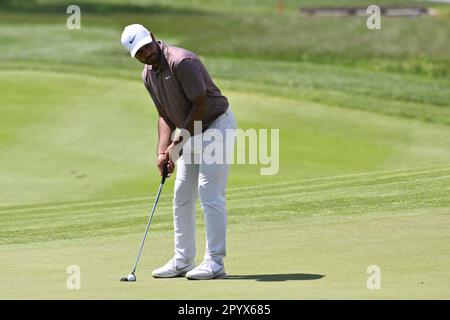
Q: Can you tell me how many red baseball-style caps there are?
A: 0